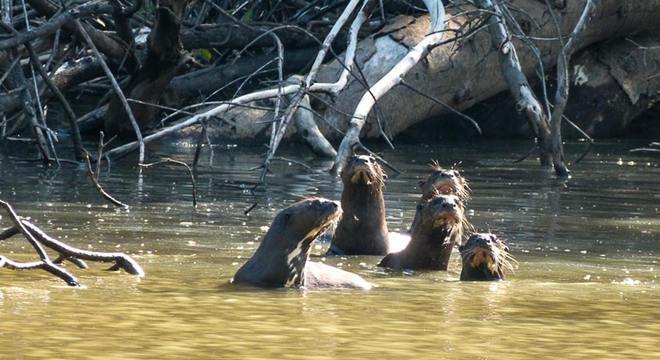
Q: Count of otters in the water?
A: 5